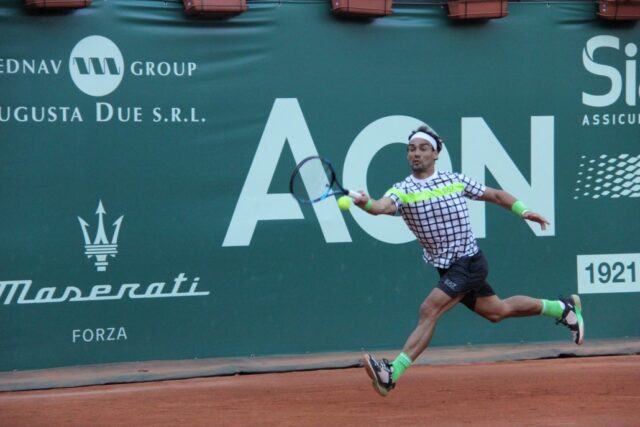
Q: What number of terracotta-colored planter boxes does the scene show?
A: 5